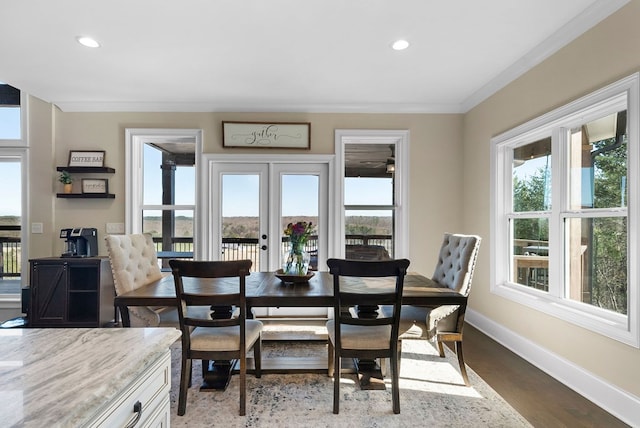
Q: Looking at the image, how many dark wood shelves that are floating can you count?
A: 2